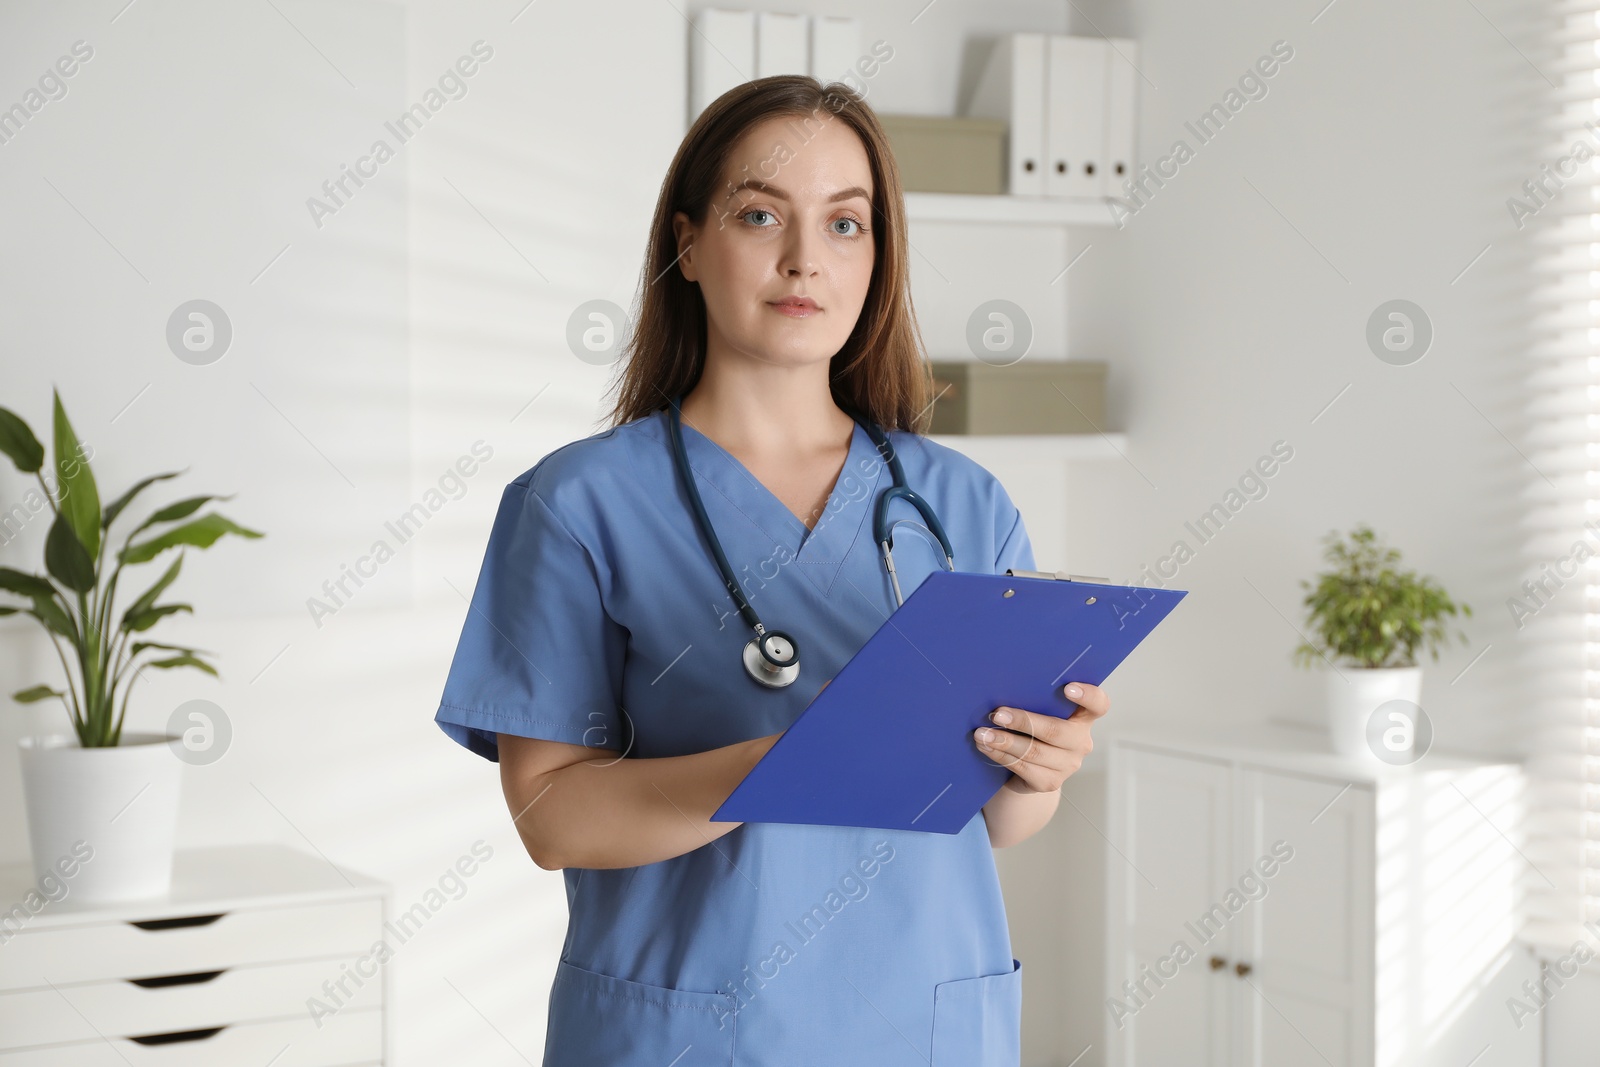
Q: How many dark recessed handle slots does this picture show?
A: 3